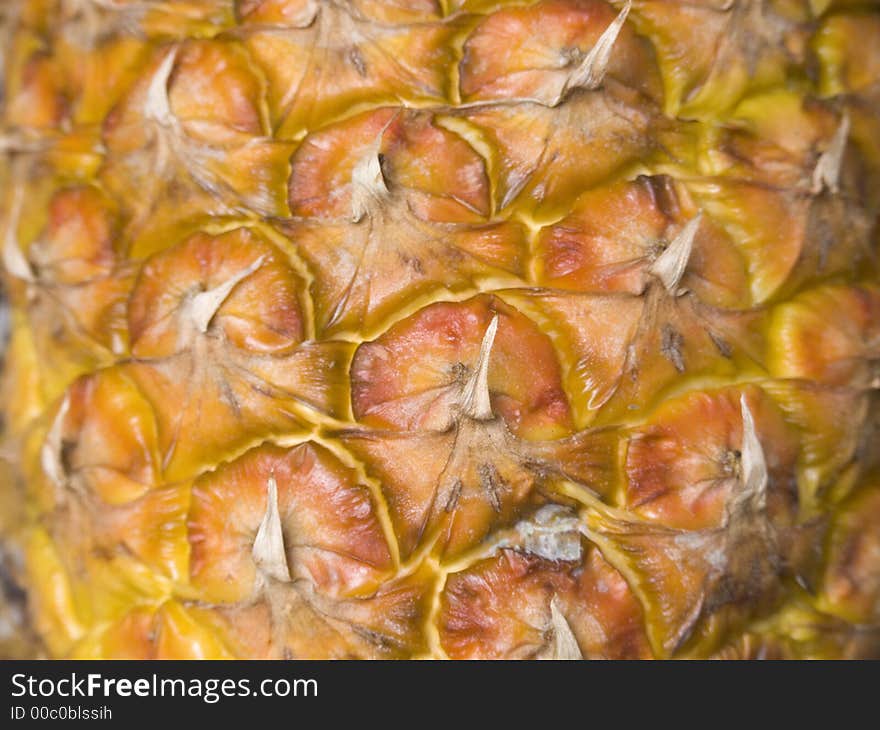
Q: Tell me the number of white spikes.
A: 12